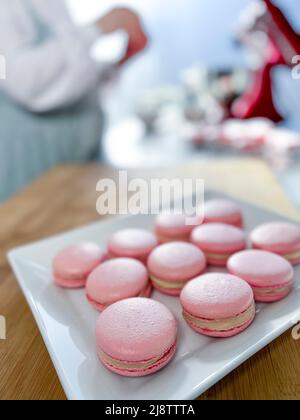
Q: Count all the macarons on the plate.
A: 11